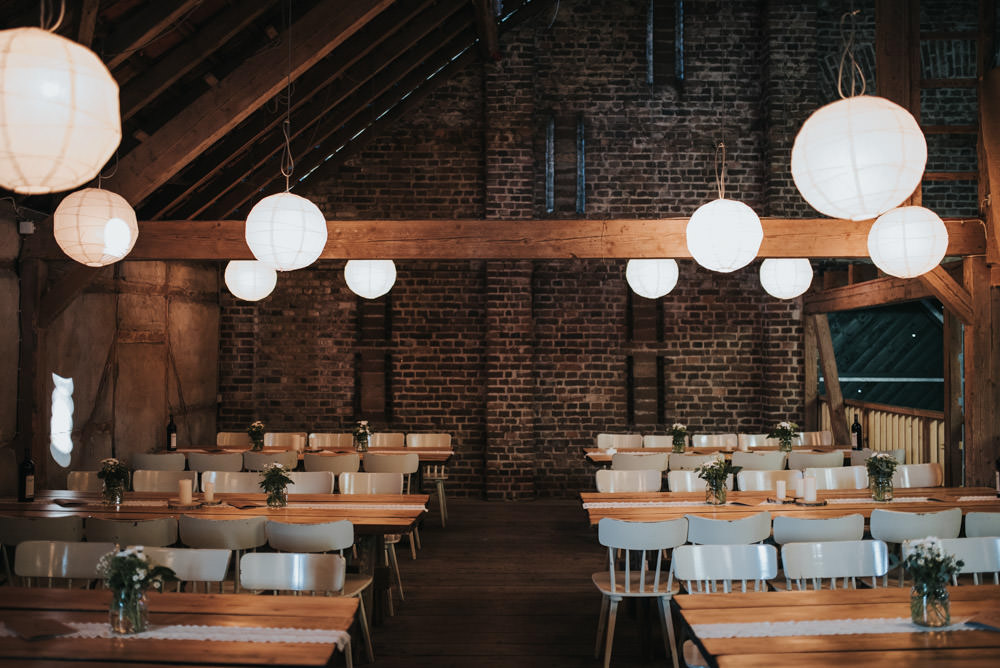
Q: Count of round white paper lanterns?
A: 10